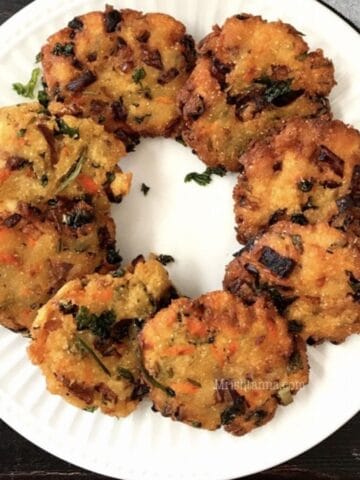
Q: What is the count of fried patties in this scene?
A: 8